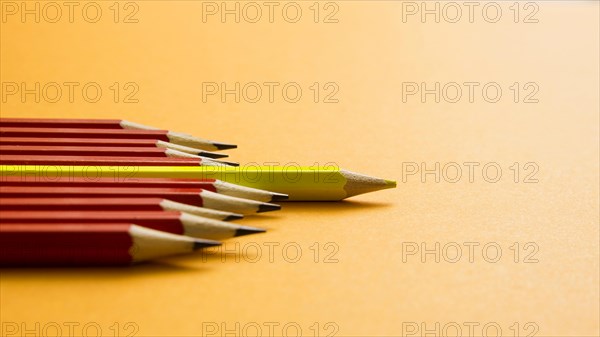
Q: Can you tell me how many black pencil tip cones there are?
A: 8